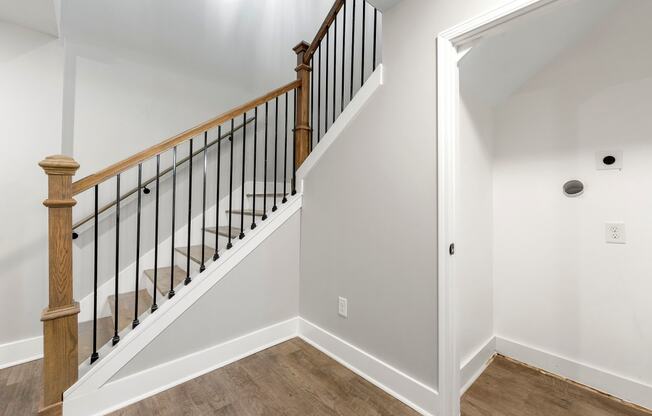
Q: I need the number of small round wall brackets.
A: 3